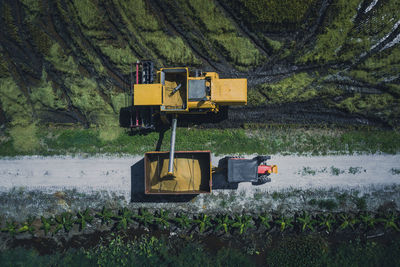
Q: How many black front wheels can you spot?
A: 2